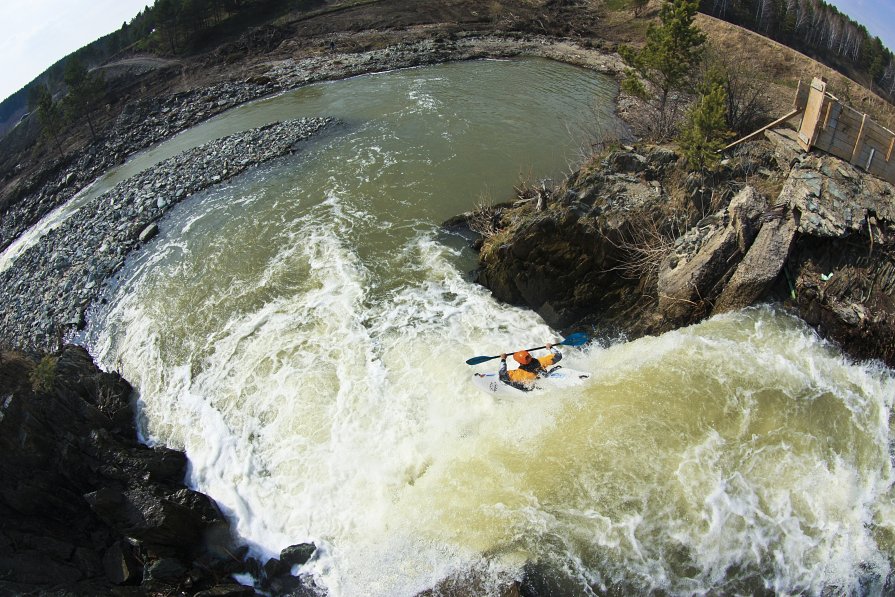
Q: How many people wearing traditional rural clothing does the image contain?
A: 0